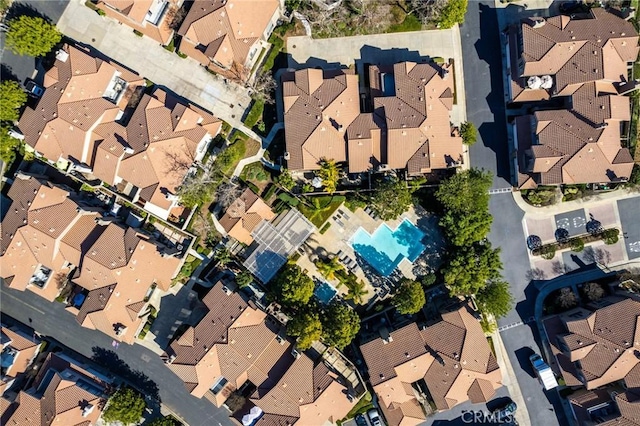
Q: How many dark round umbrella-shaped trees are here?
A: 3